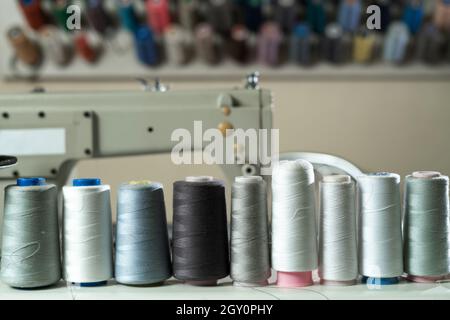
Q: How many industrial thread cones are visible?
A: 9